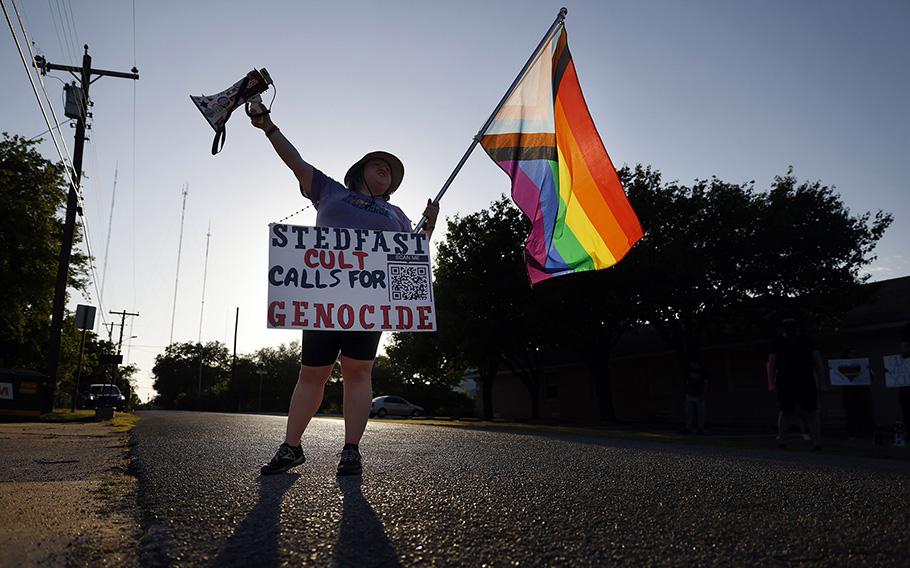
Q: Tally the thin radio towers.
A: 3